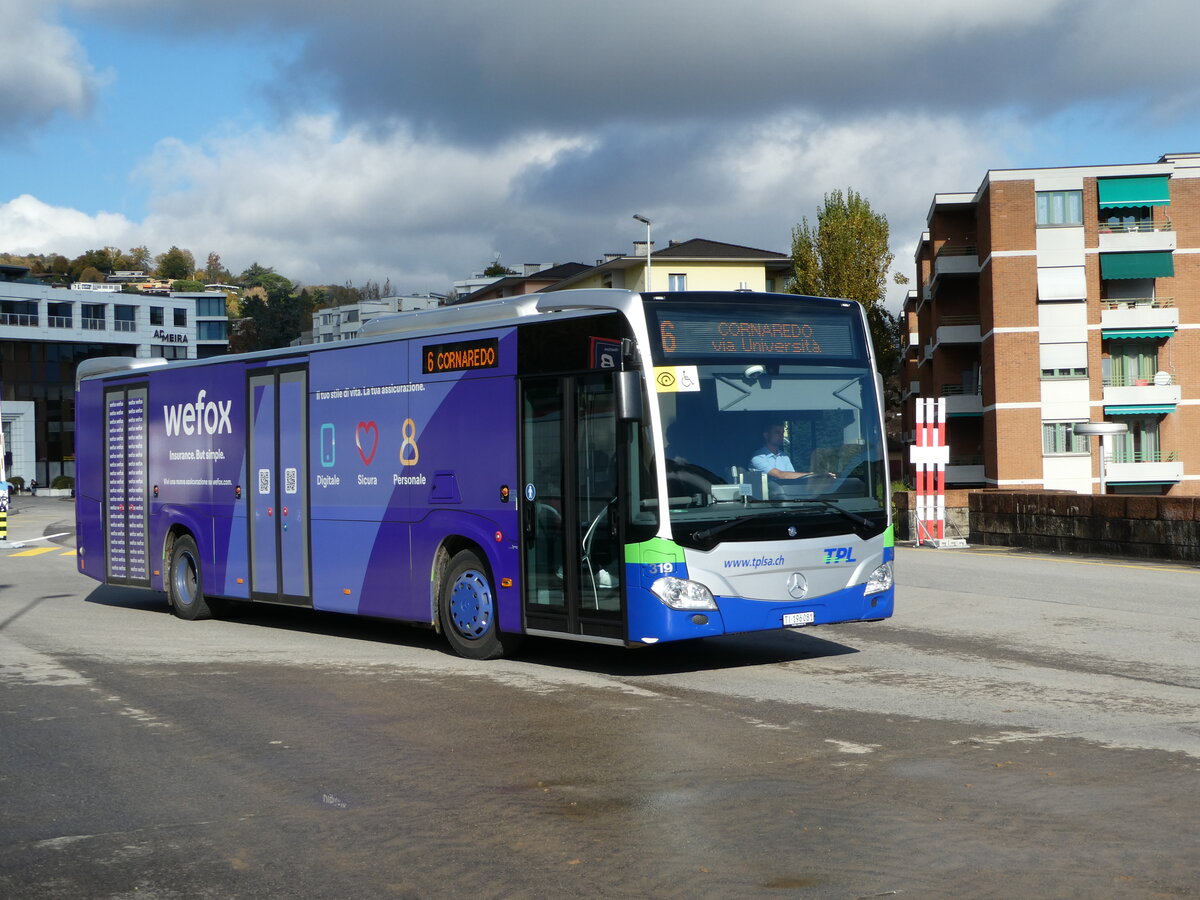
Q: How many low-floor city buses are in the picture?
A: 1